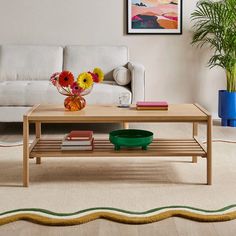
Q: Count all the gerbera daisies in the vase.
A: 6